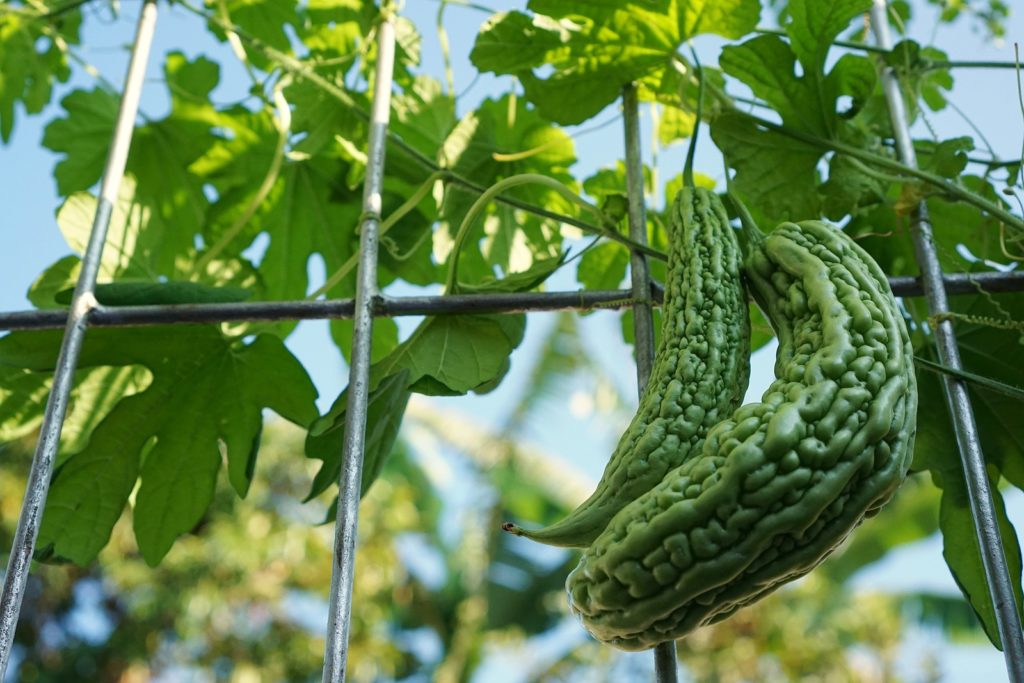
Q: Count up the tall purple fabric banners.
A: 0